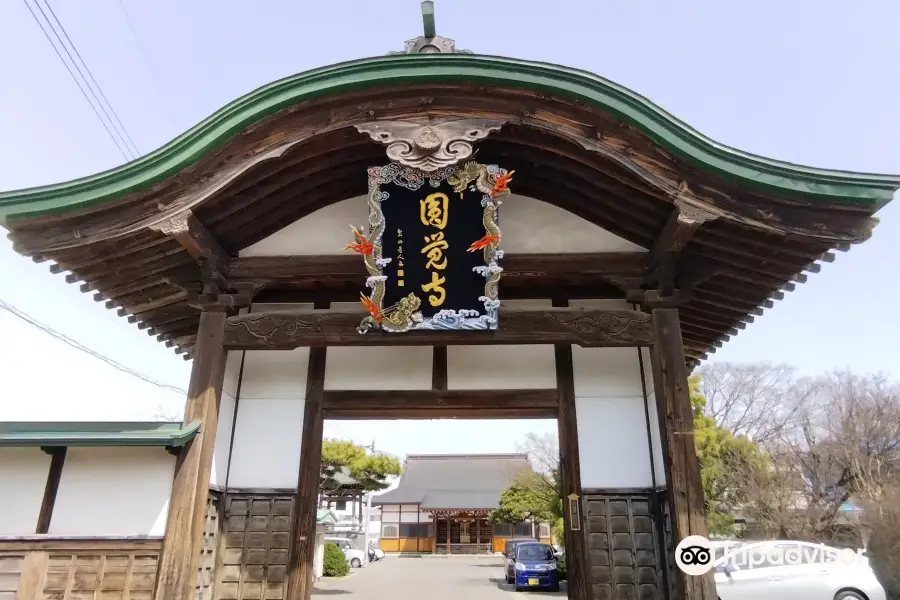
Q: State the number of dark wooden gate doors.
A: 2